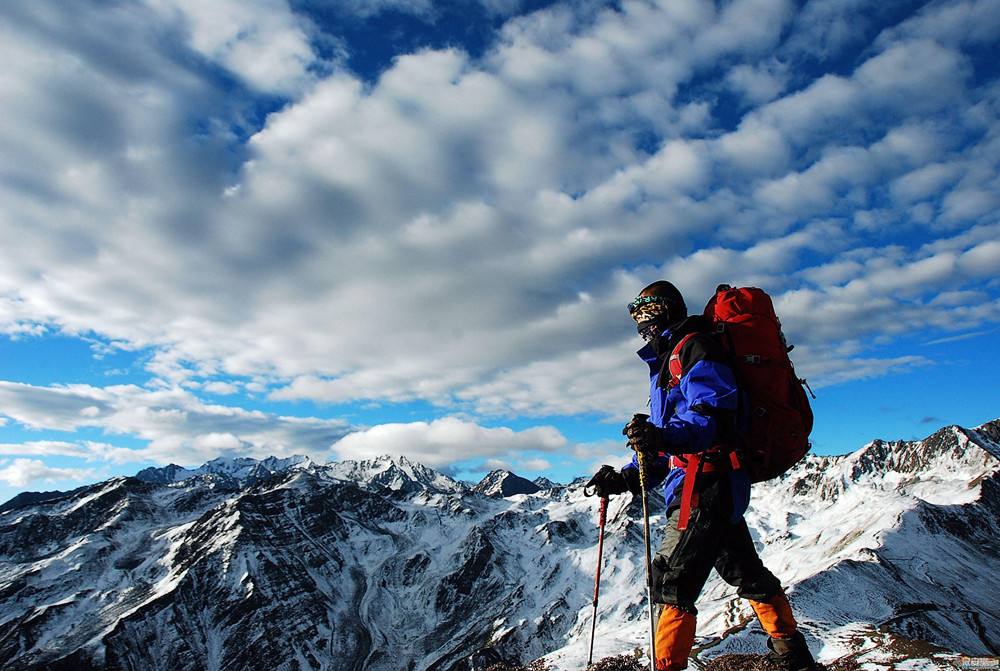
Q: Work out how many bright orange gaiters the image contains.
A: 2